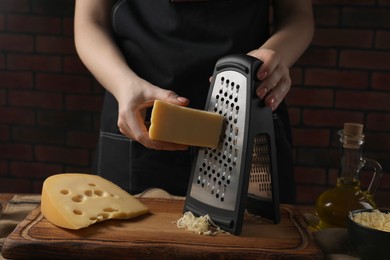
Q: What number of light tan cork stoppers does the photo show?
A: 1